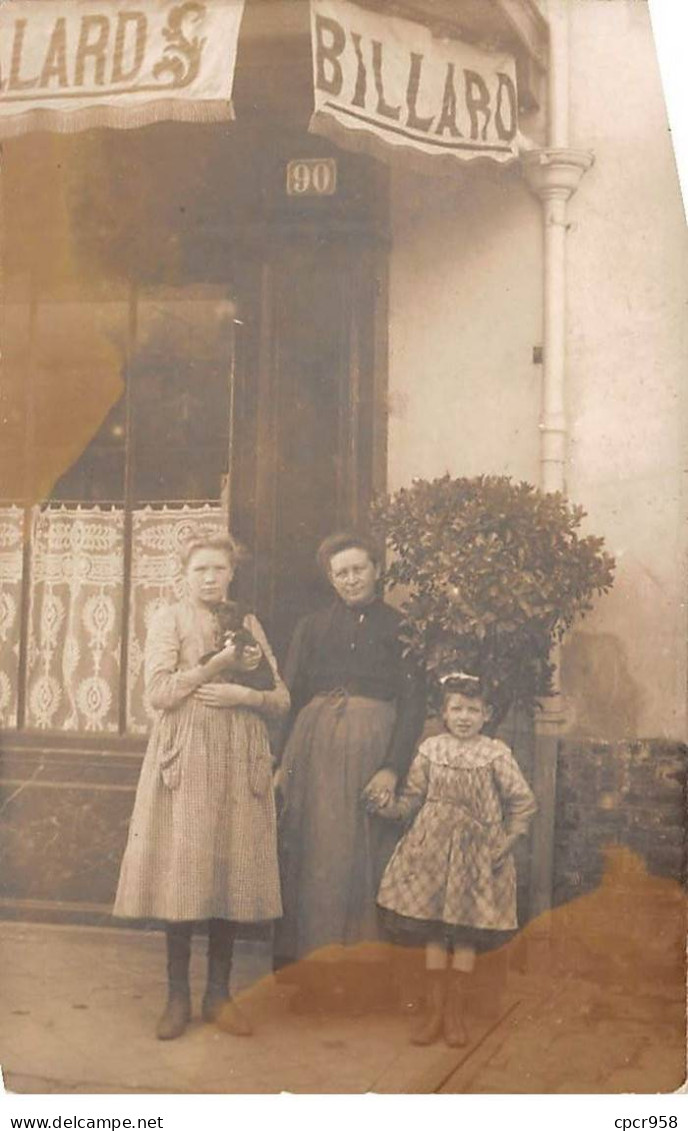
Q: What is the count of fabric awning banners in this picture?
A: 2